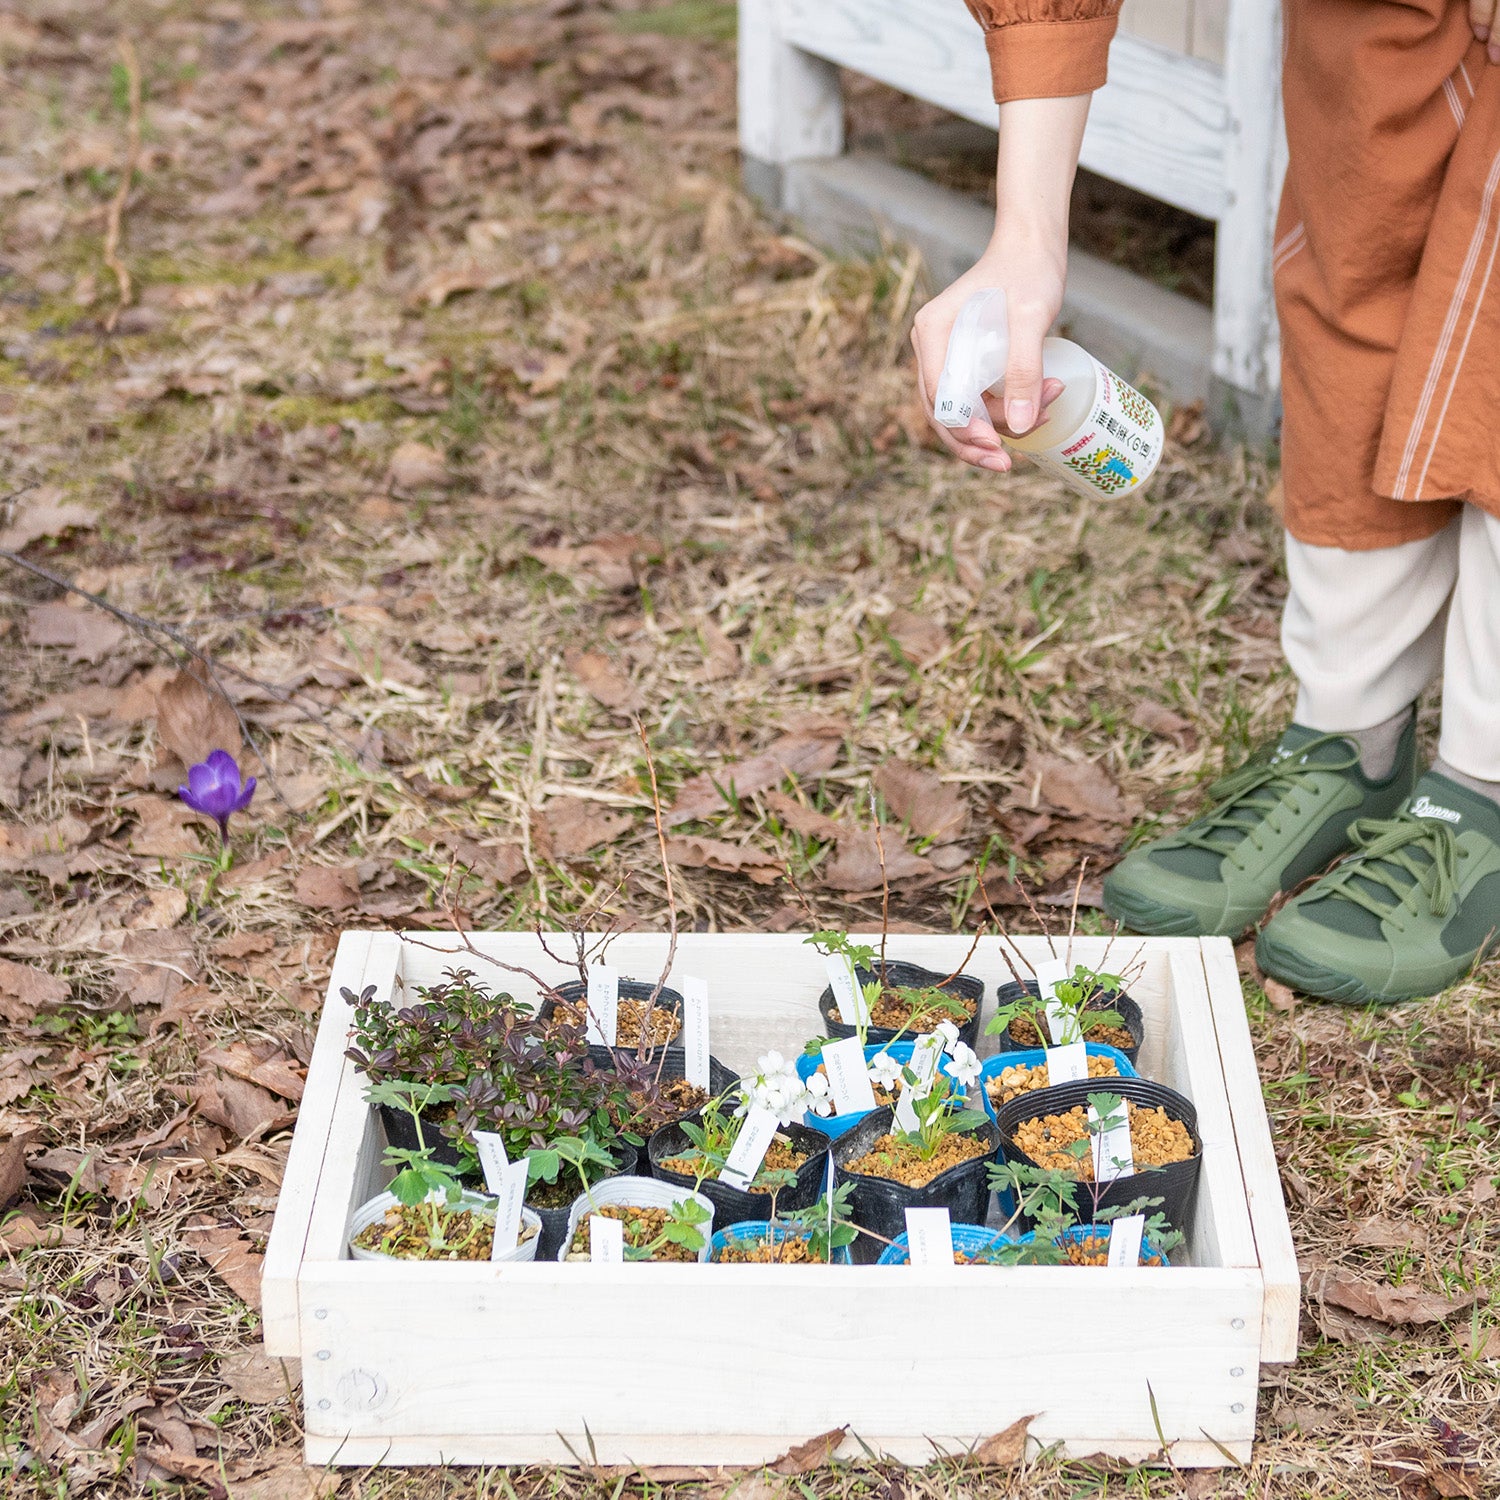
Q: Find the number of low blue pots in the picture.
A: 5